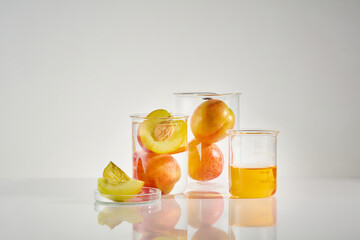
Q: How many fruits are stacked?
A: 4